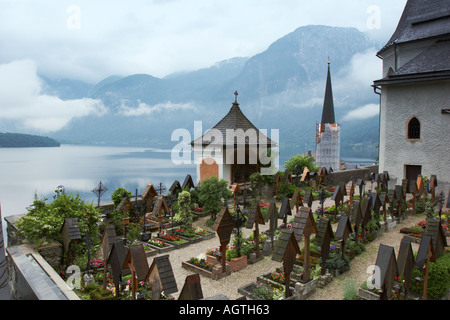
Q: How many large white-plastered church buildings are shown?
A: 1